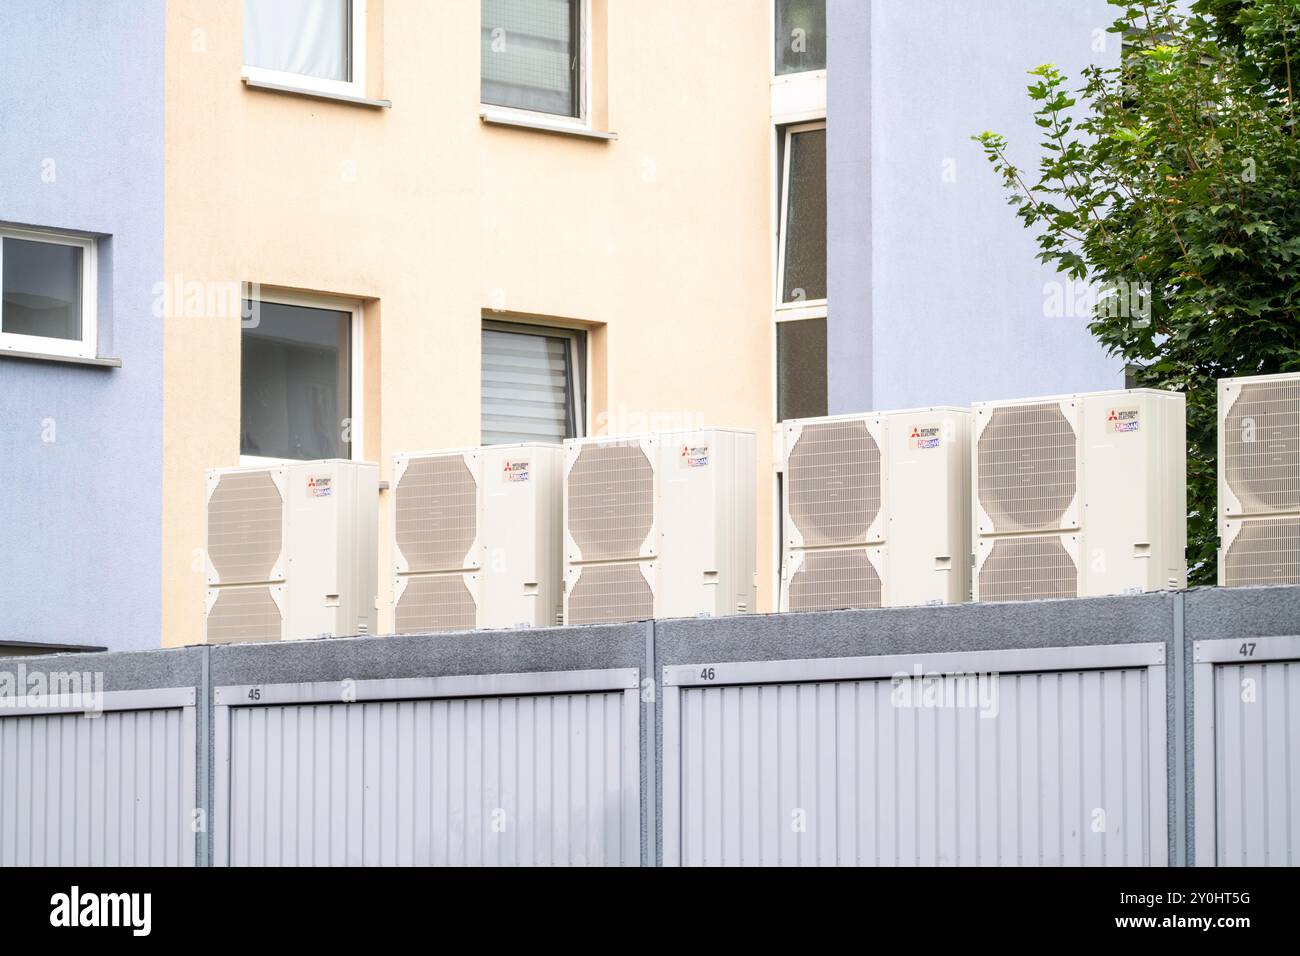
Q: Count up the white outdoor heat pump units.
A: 6